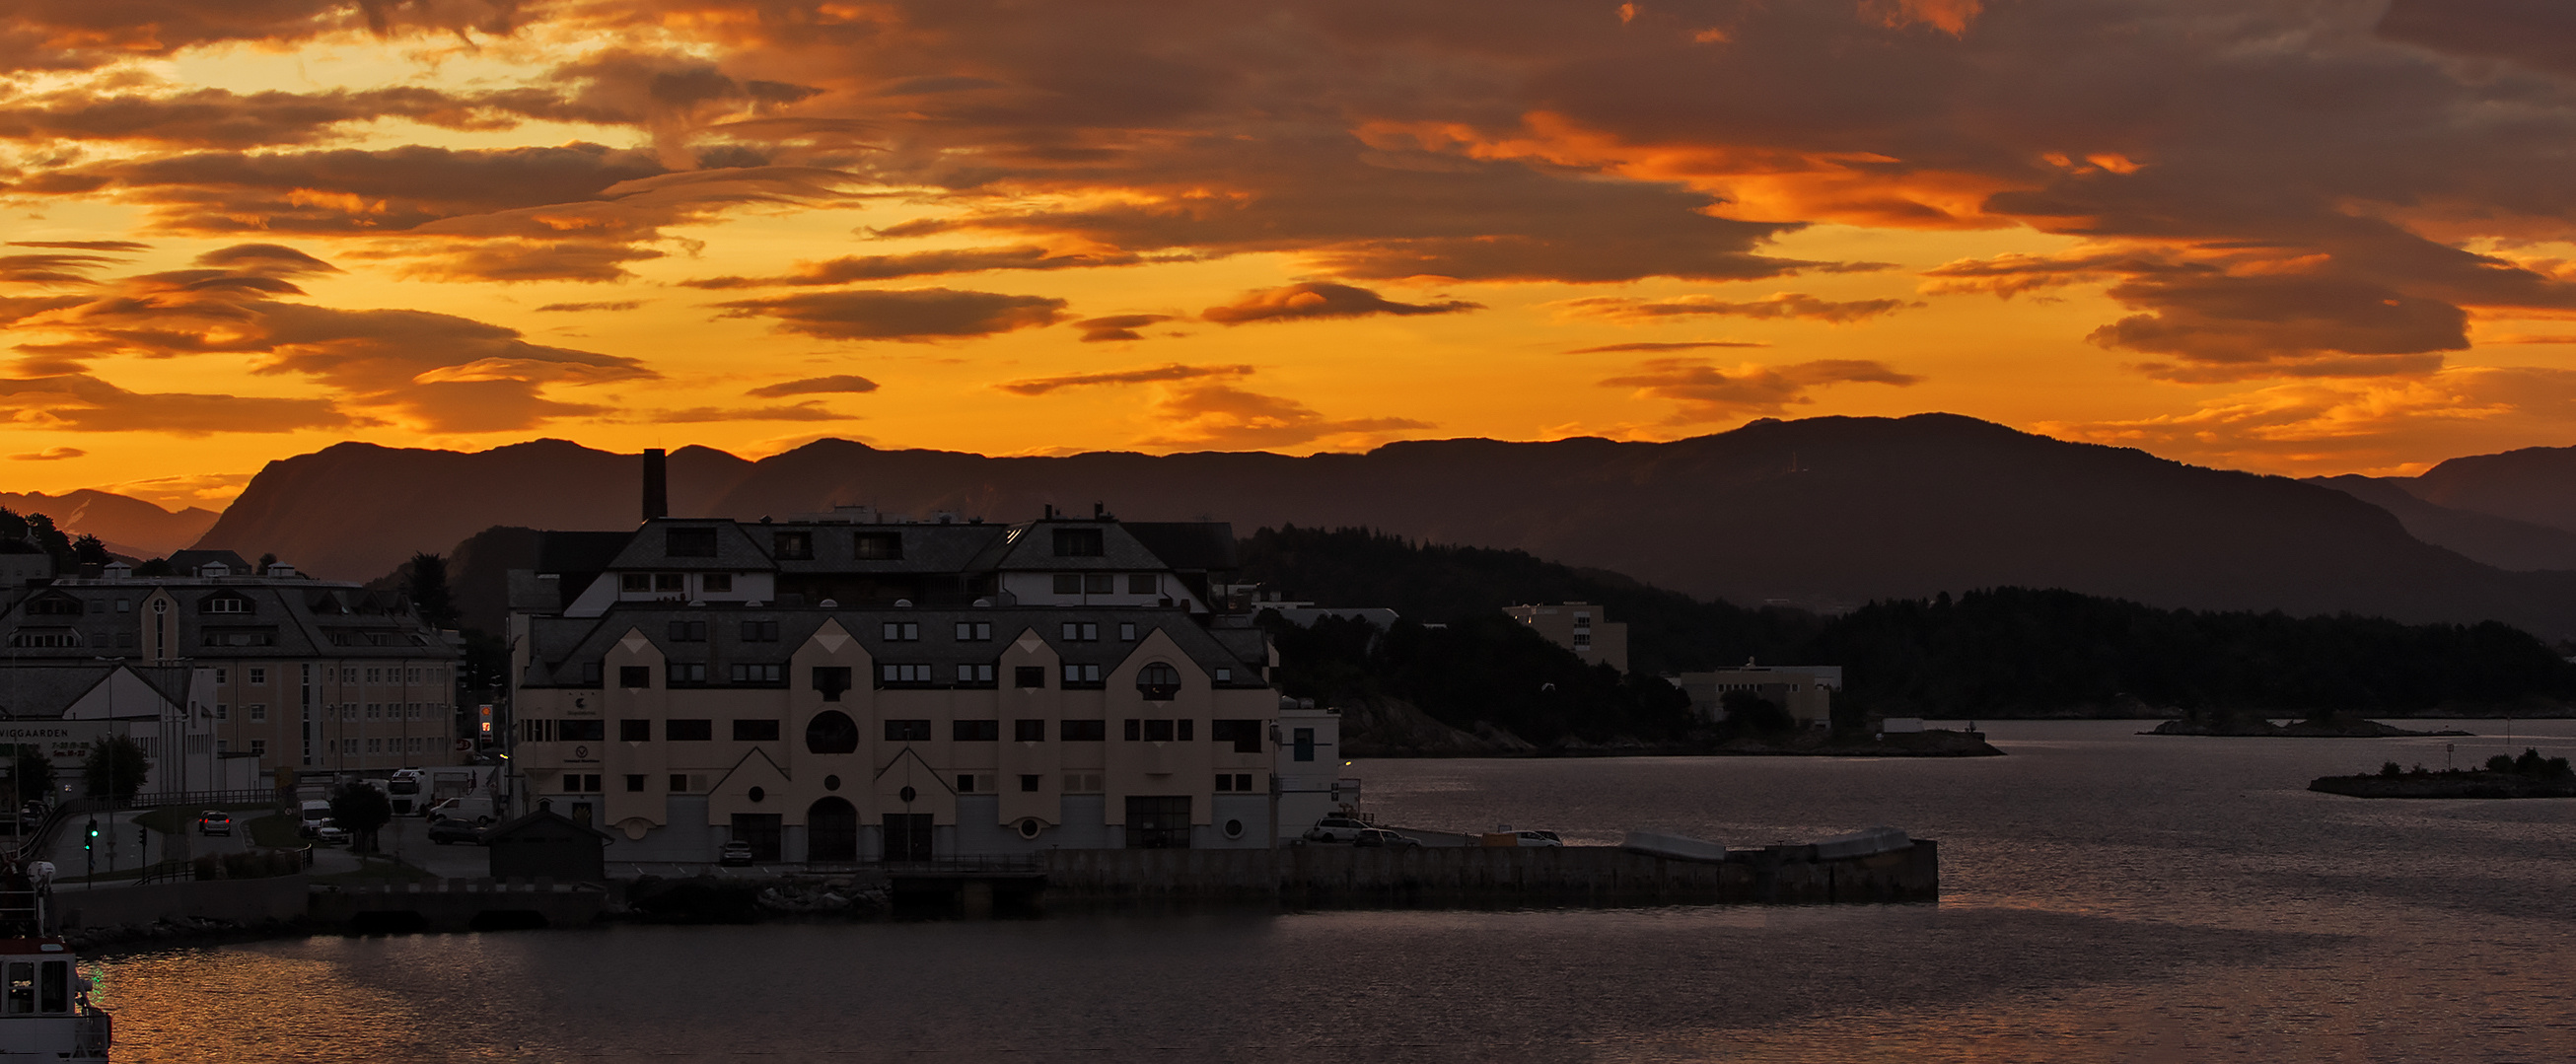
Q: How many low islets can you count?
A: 2